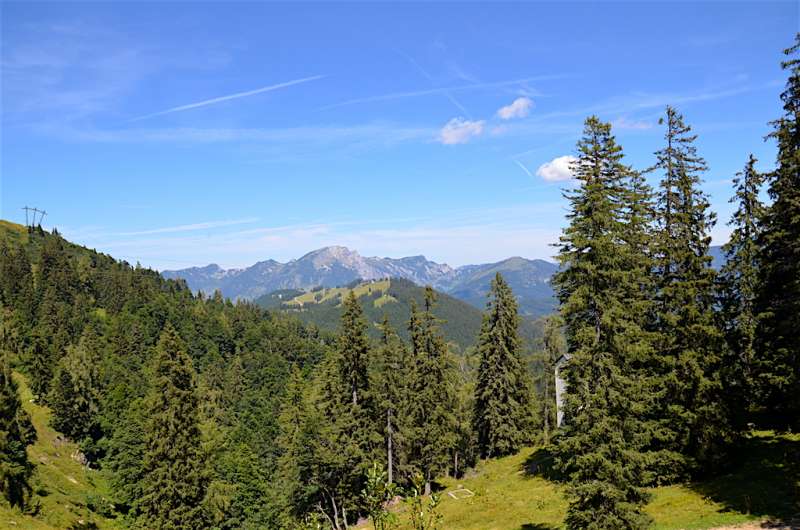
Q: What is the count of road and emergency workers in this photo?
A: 0